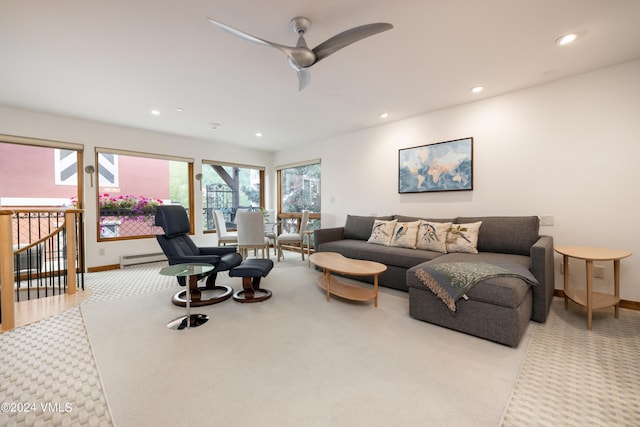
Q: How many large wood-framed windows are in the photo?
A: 4